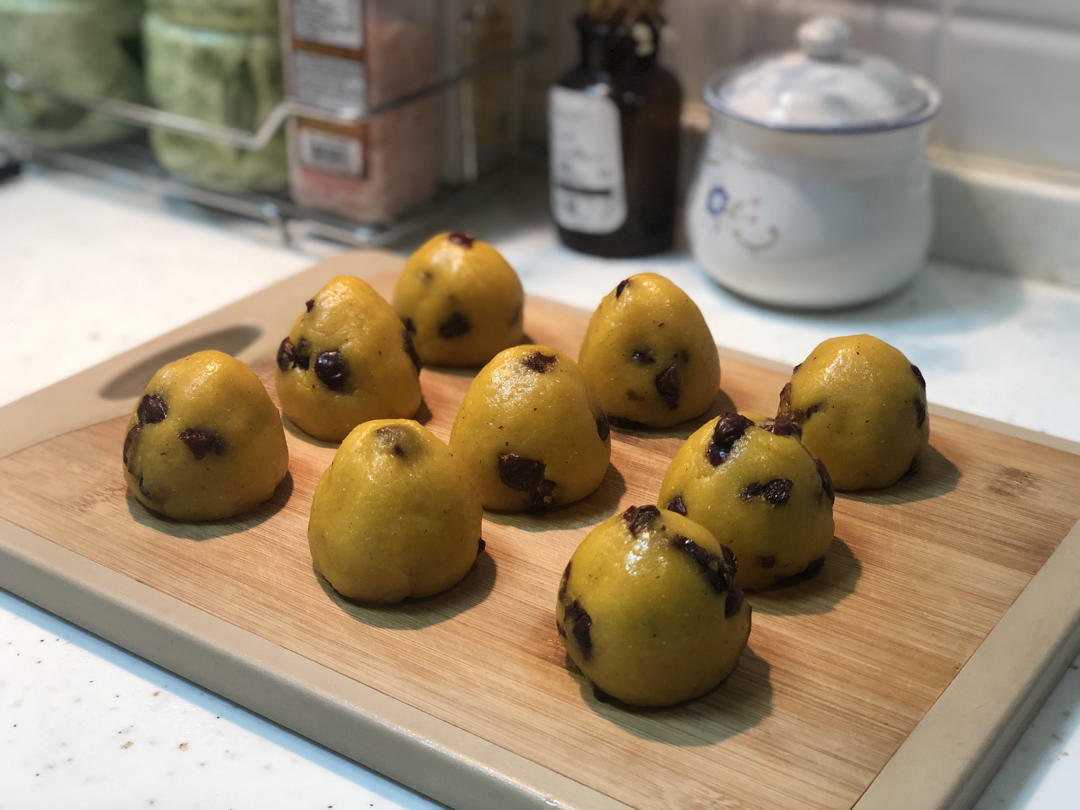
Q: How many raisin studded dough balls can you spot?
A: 9